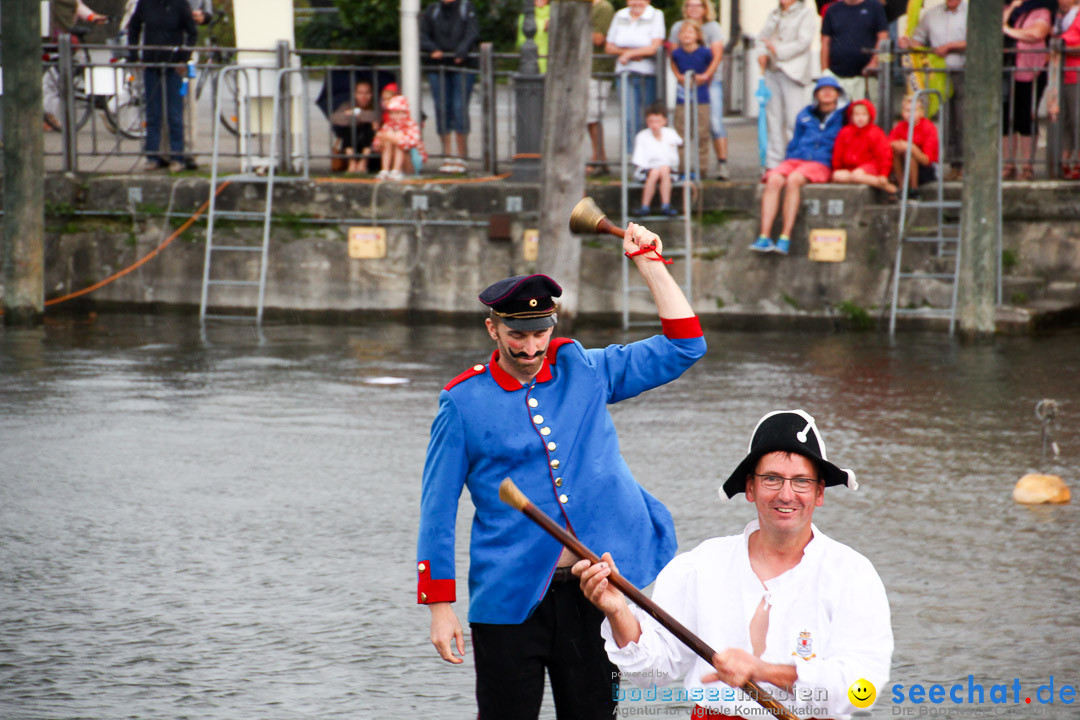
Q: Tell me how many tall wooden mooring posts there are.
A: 3